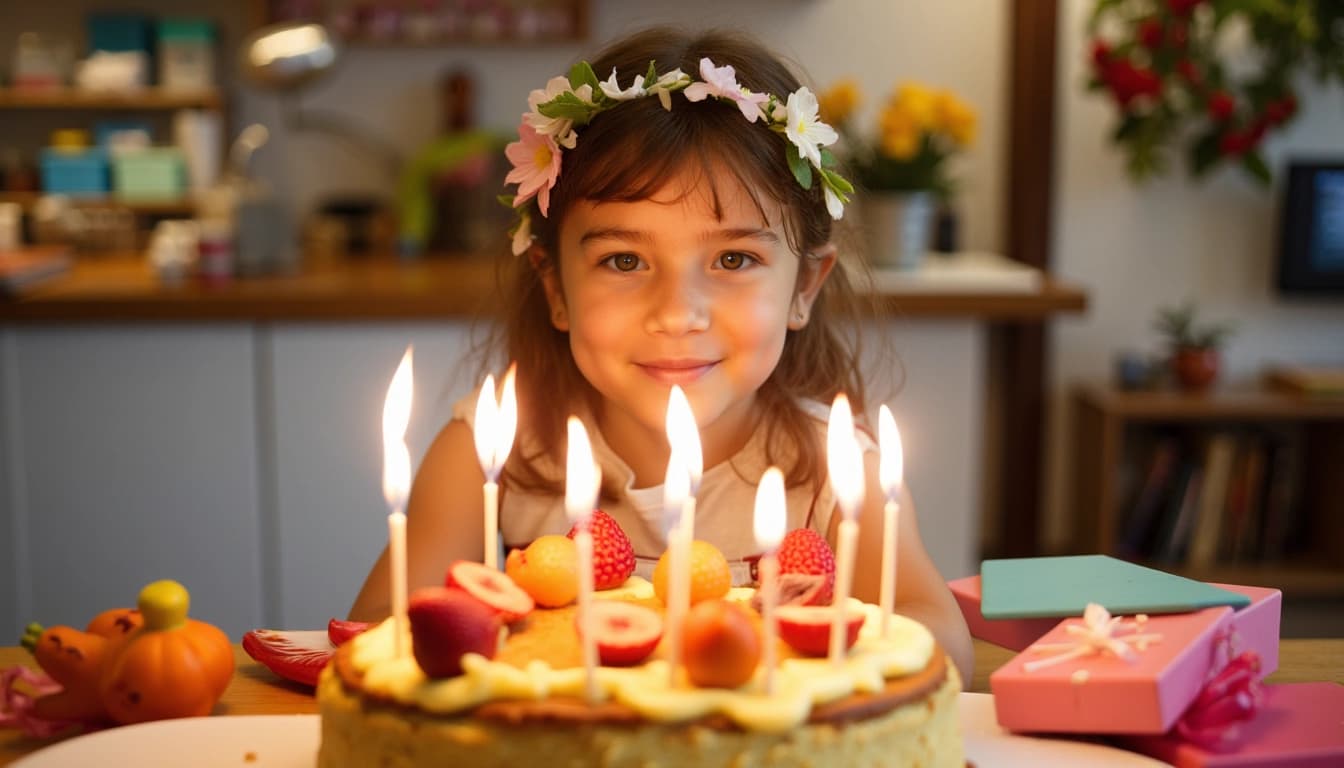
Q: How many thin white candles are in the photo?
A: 8